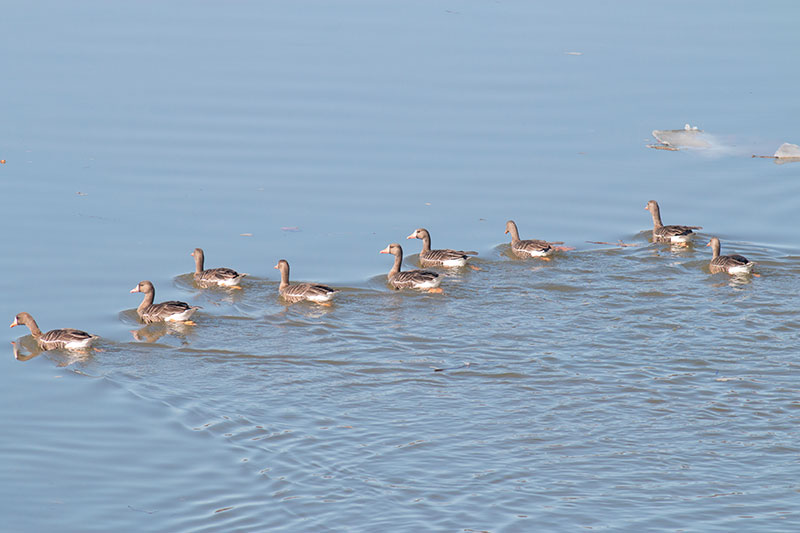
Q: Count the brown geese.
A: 9